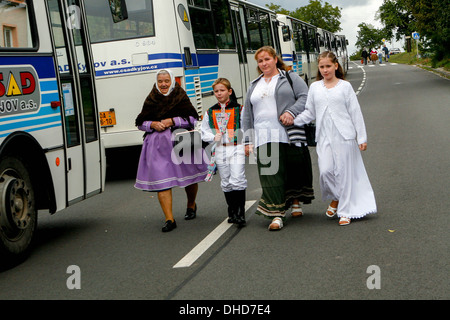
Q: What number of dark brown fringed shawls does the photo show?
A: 1